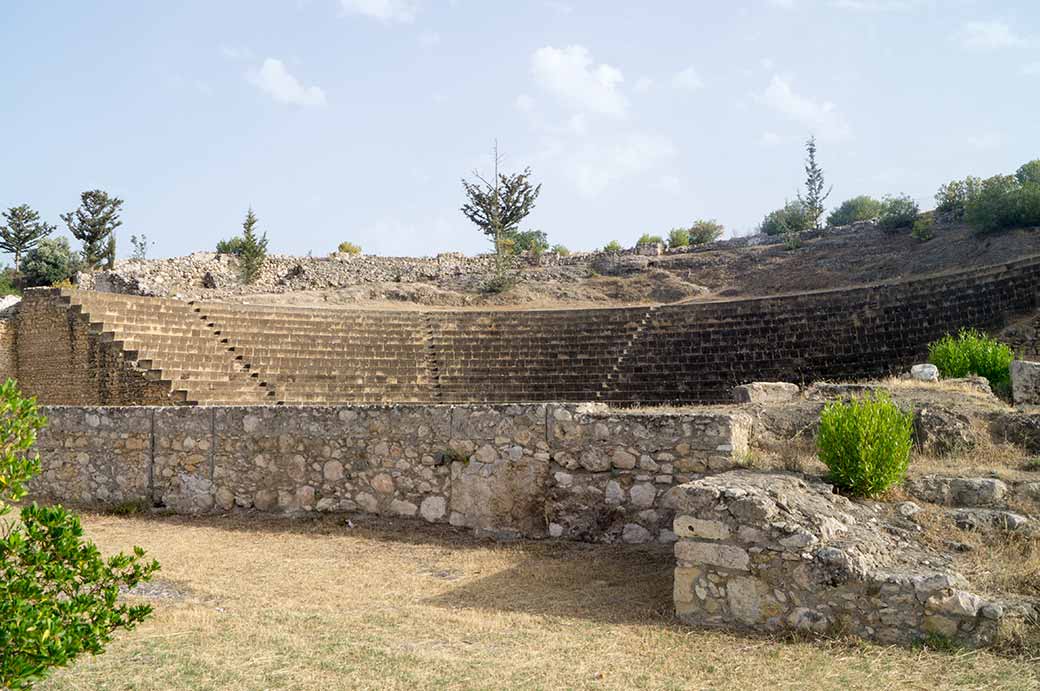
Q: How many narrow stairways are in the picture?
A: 3